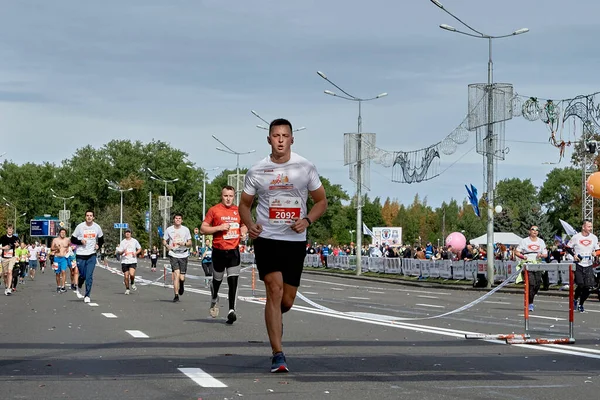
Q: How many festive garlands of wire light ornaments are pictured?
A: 2